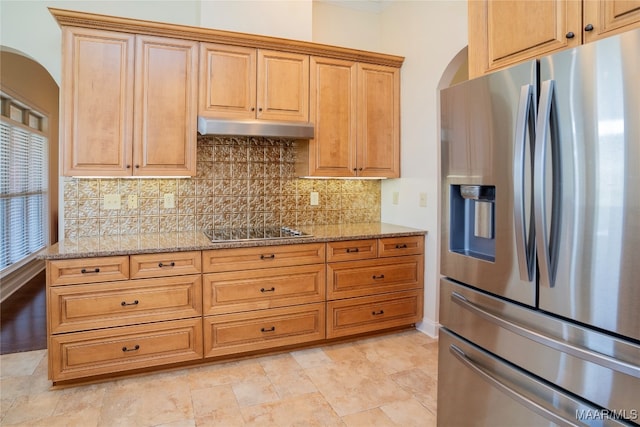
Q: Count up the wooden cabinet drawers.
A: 11